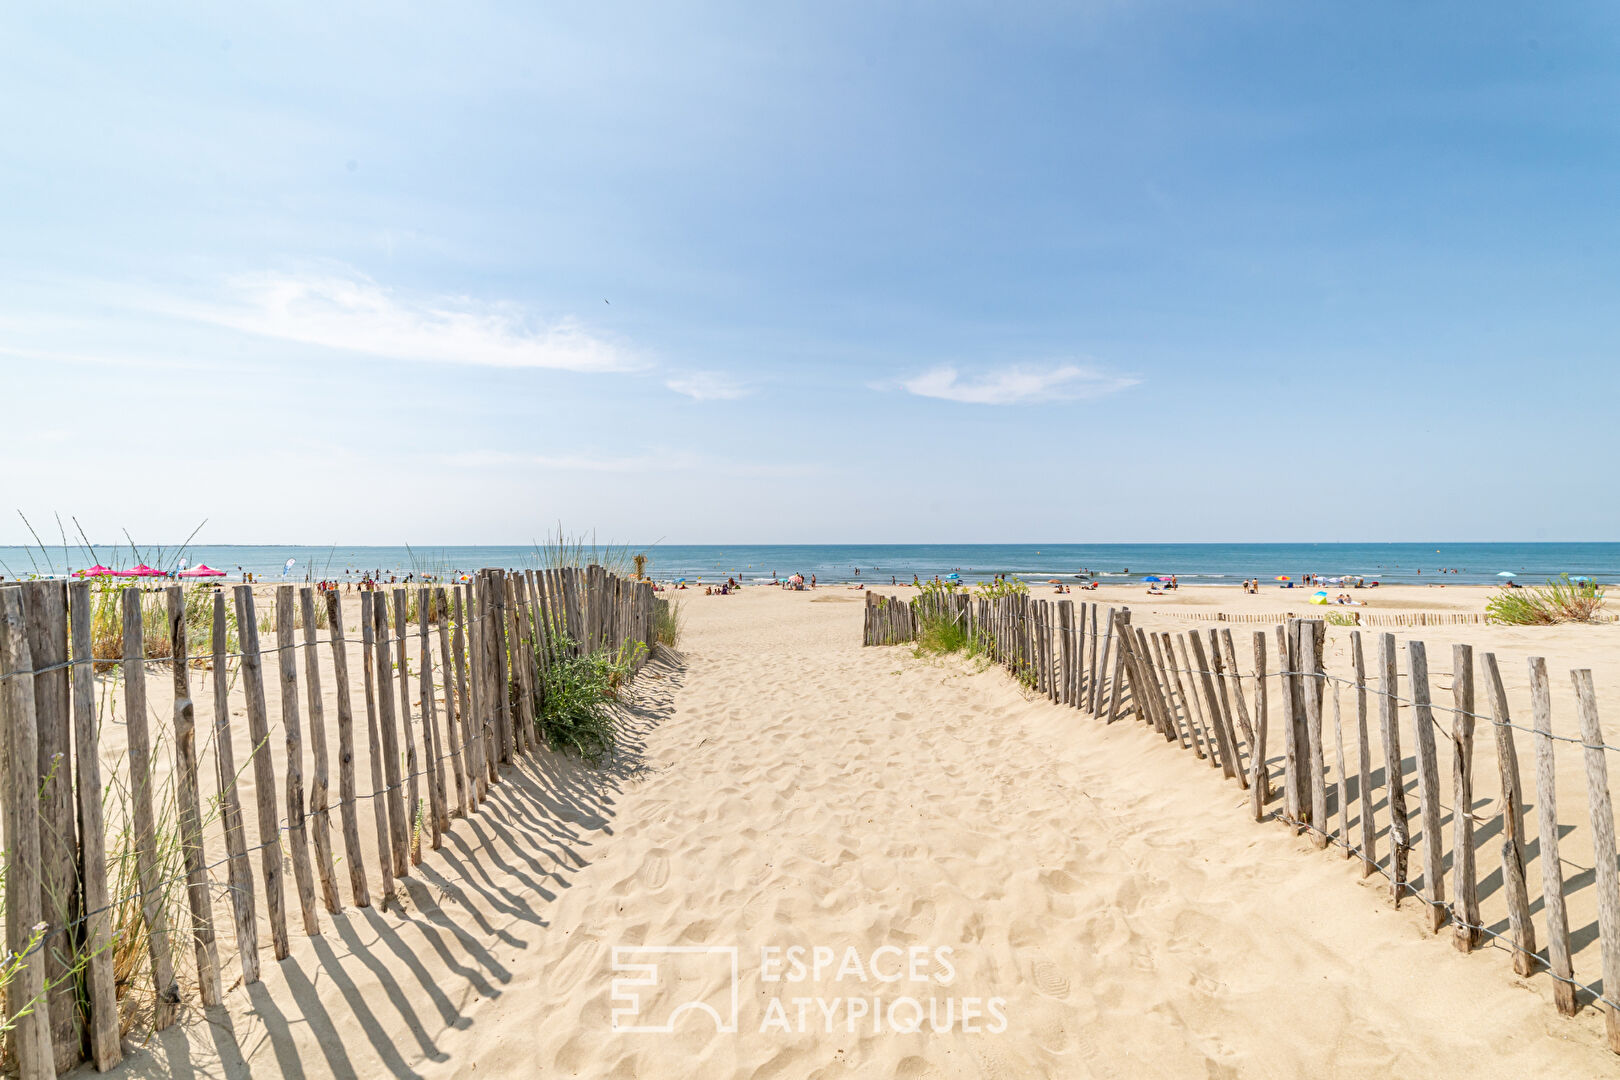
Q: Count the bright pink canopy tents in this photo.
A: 3